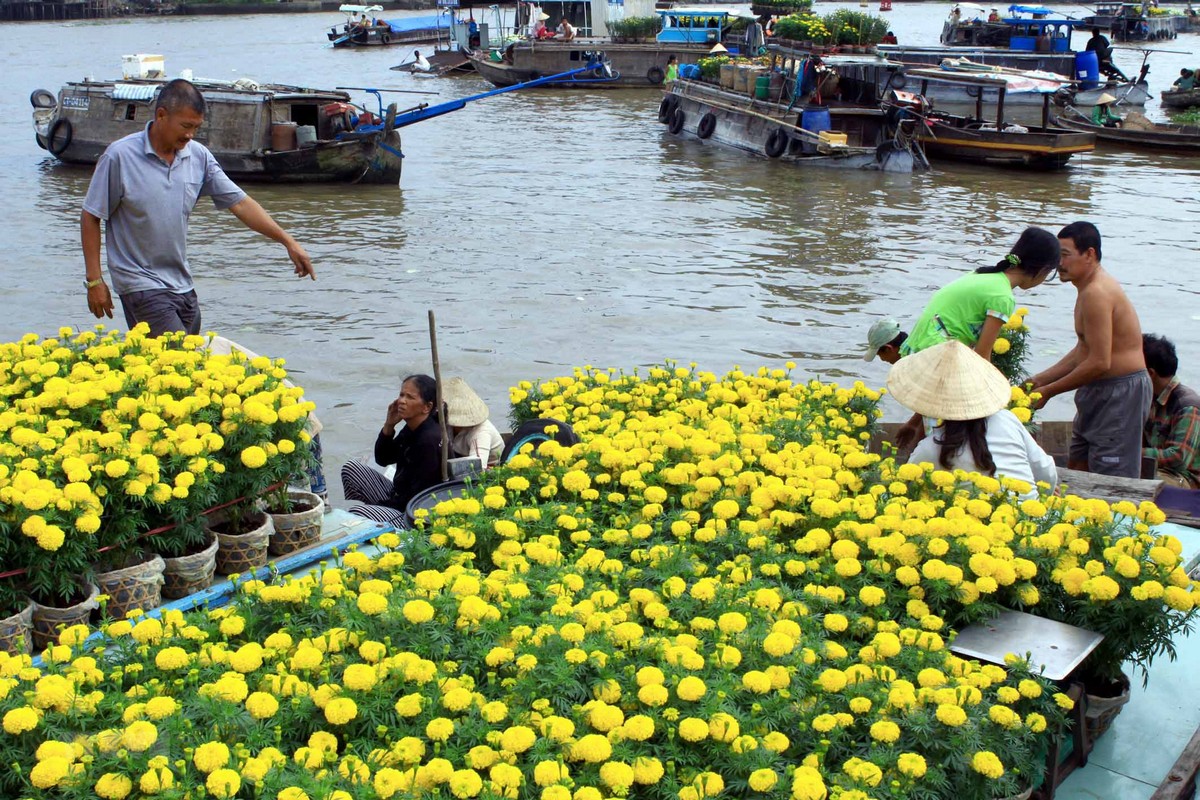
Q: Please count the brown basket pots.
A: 7